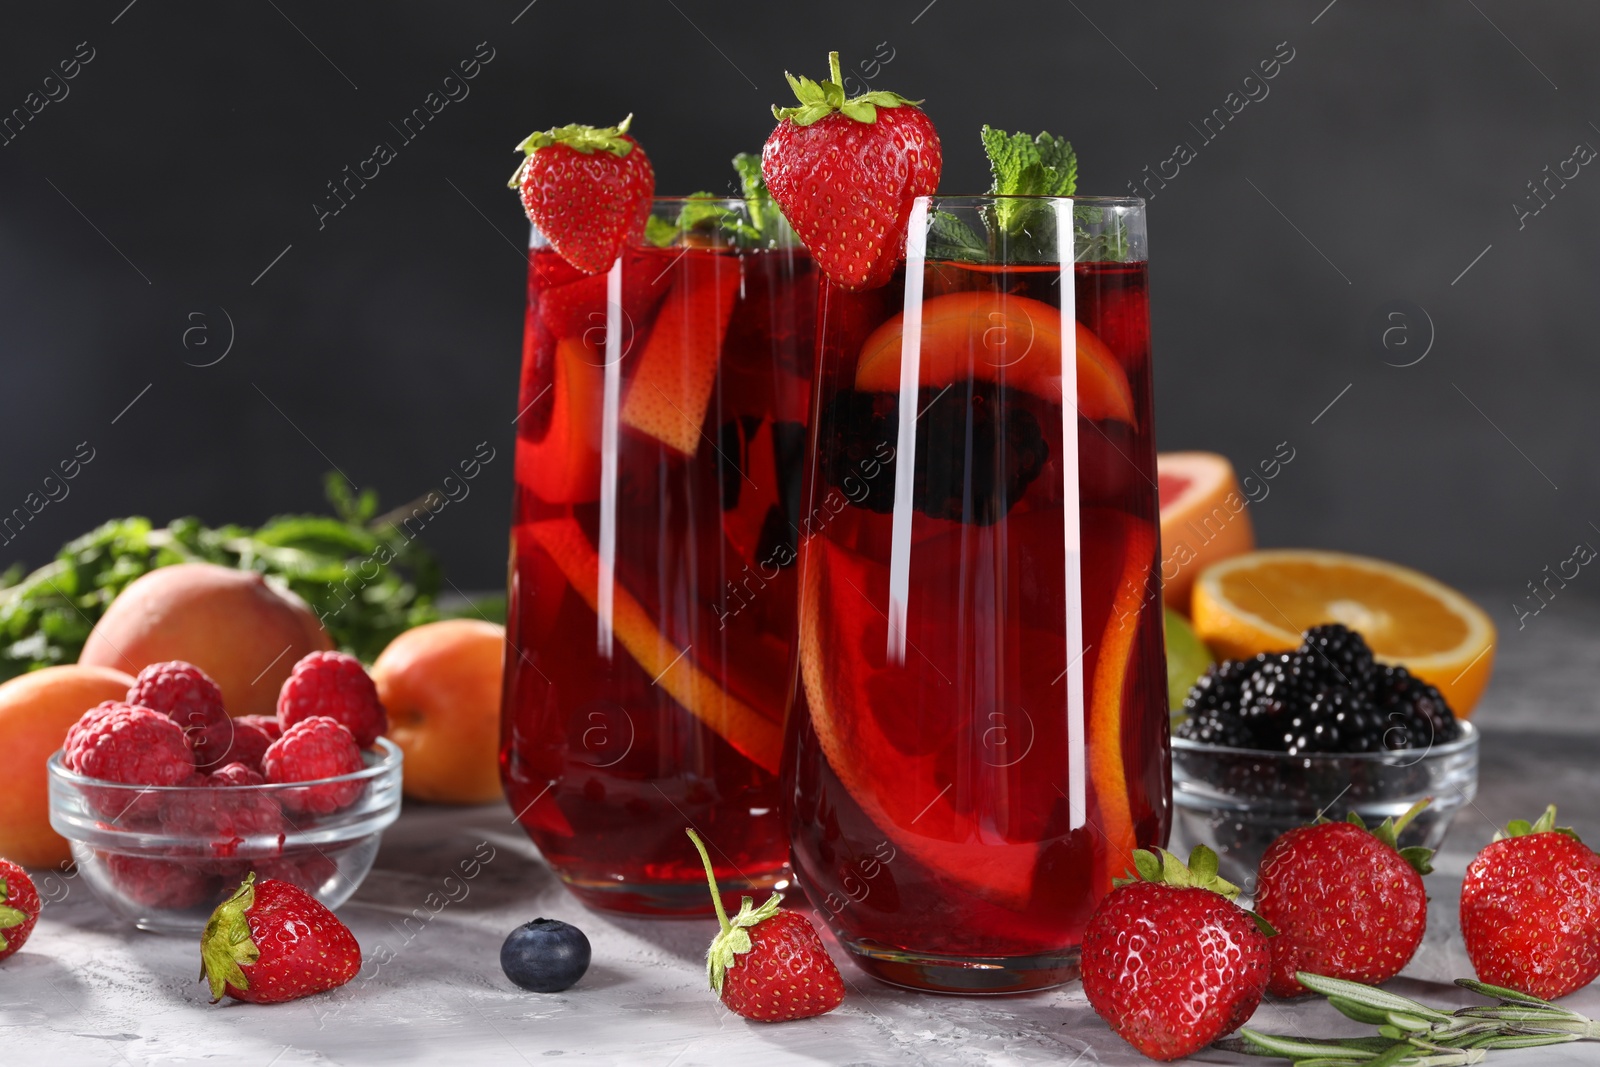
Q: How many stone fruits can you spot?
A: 3